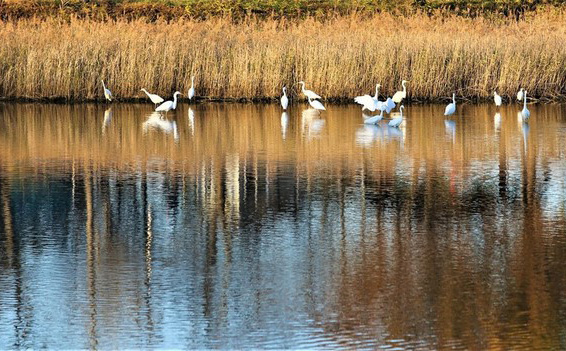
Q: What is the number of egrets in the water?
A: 15